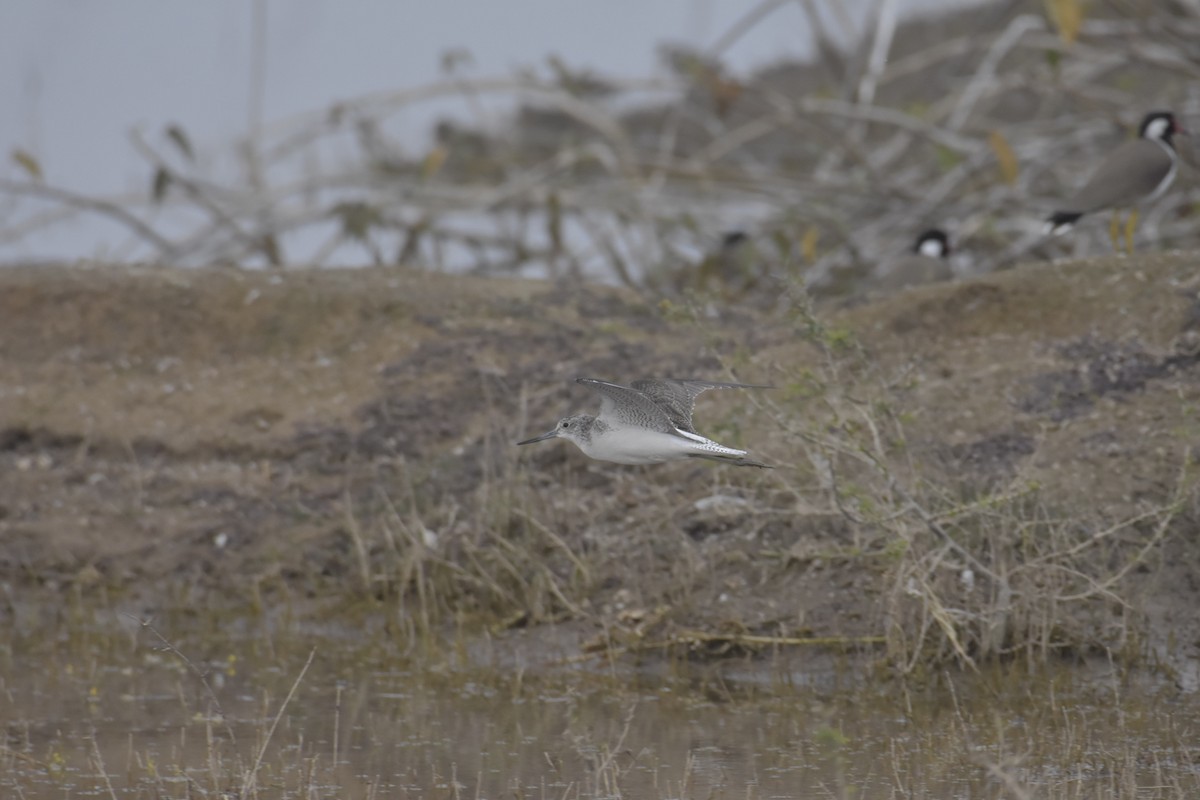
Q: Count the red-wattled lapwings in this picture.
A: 2